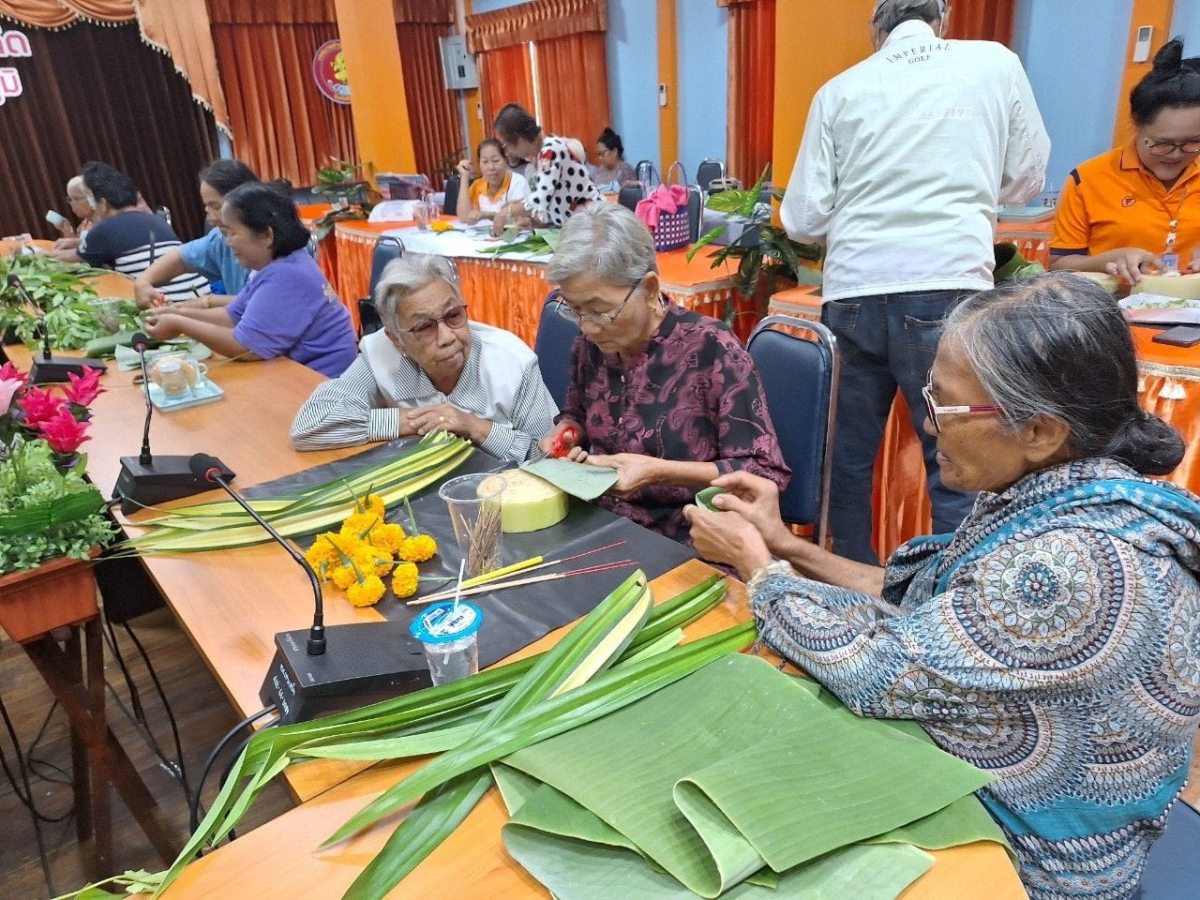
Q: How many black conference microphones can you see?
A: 3